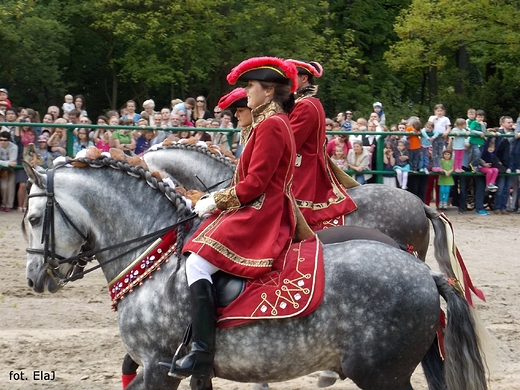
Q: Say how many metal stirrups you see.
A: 1